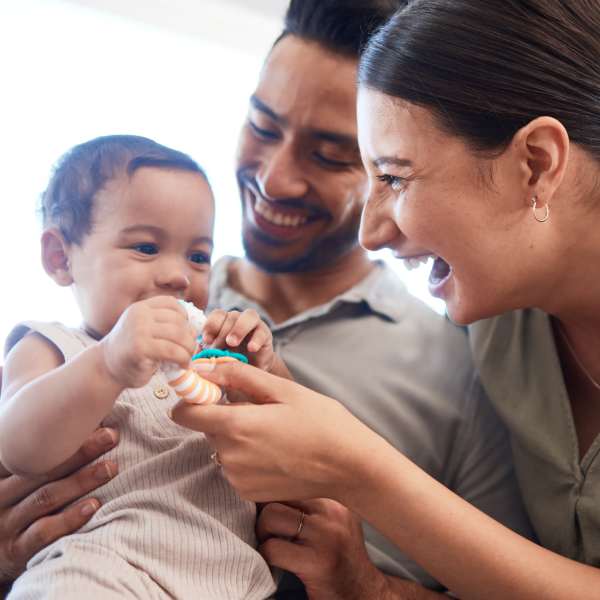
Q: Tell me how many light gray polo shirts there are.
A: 1